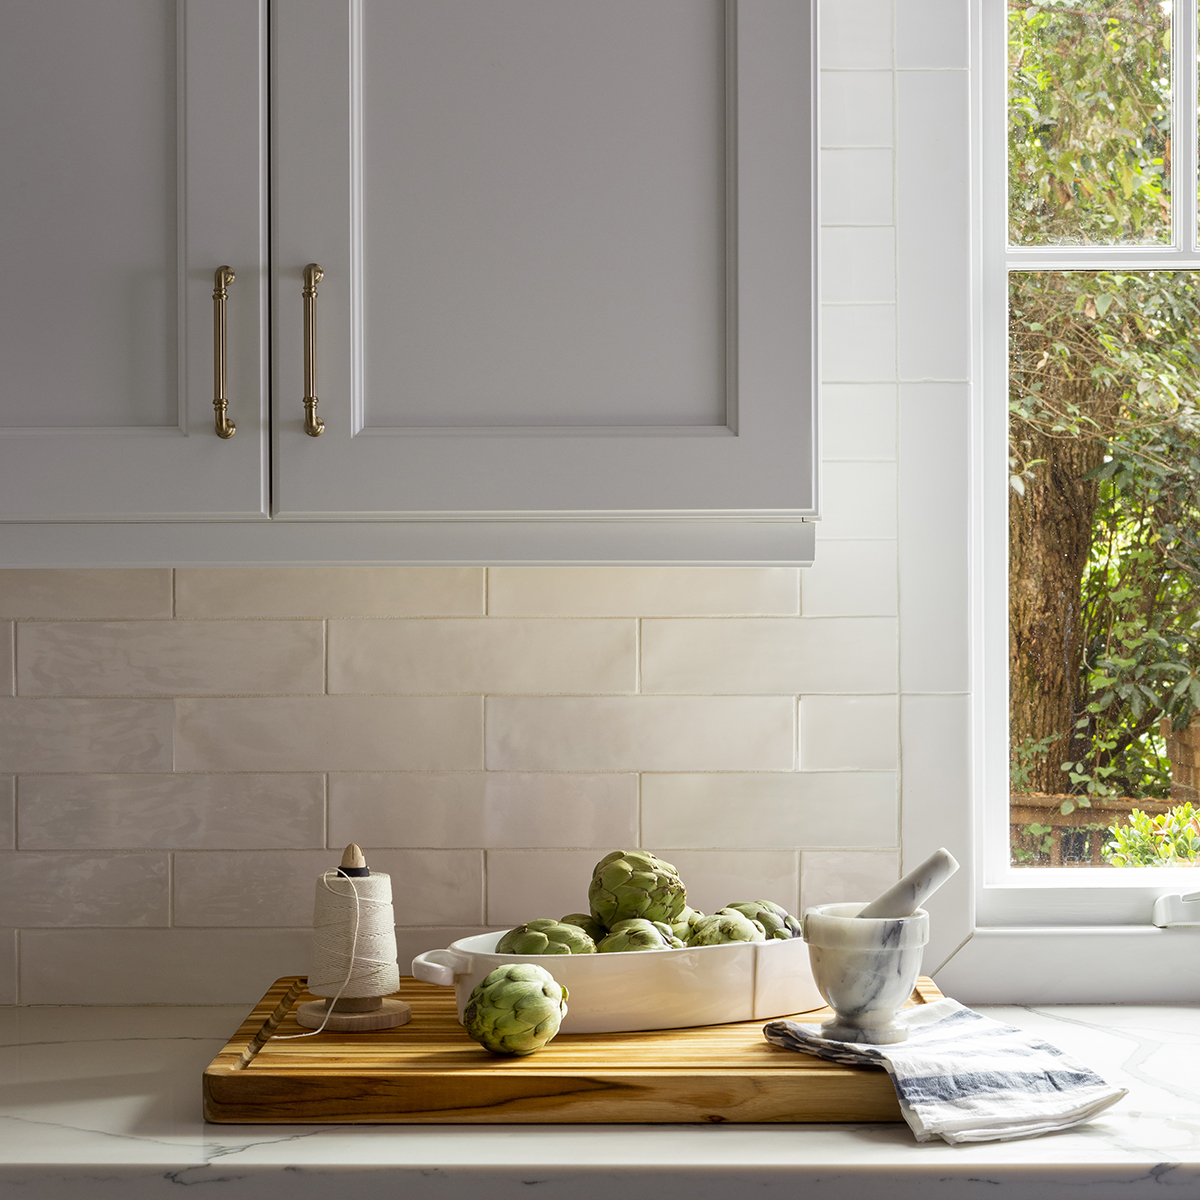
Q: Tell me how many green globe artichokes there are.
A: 8